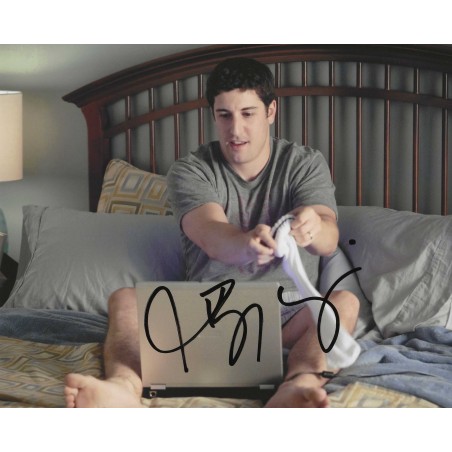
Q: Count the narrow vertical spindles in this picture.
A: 11